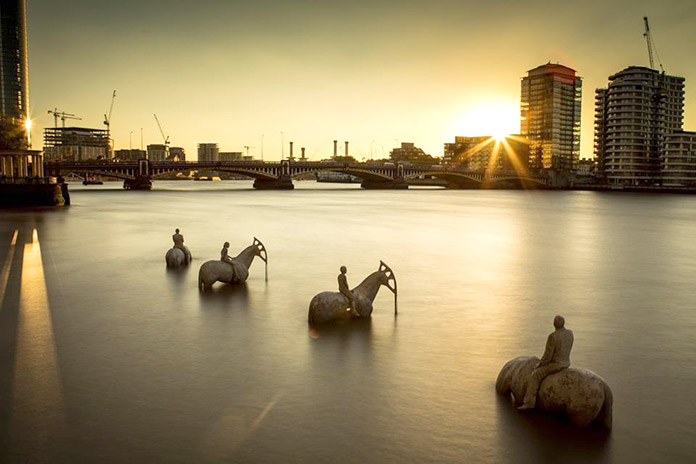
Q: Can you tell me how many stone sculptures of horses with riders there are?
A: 4